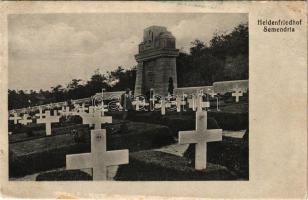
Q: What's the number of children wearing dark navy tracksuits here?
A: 0